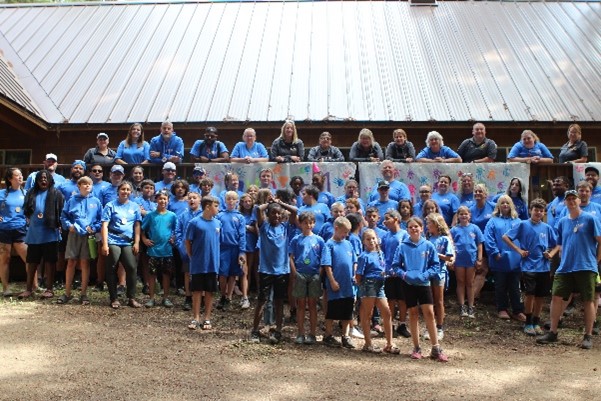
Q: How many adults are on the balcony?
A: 13